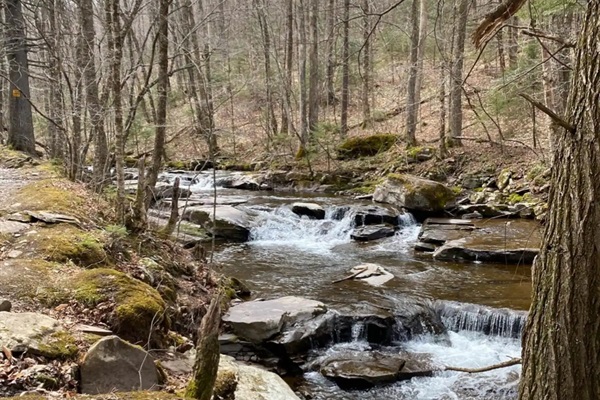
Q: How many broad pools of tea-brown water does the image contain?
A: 1